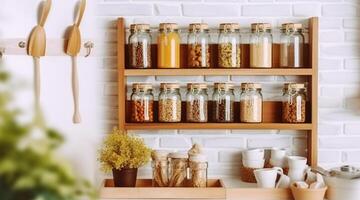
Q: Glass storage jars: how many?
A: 15